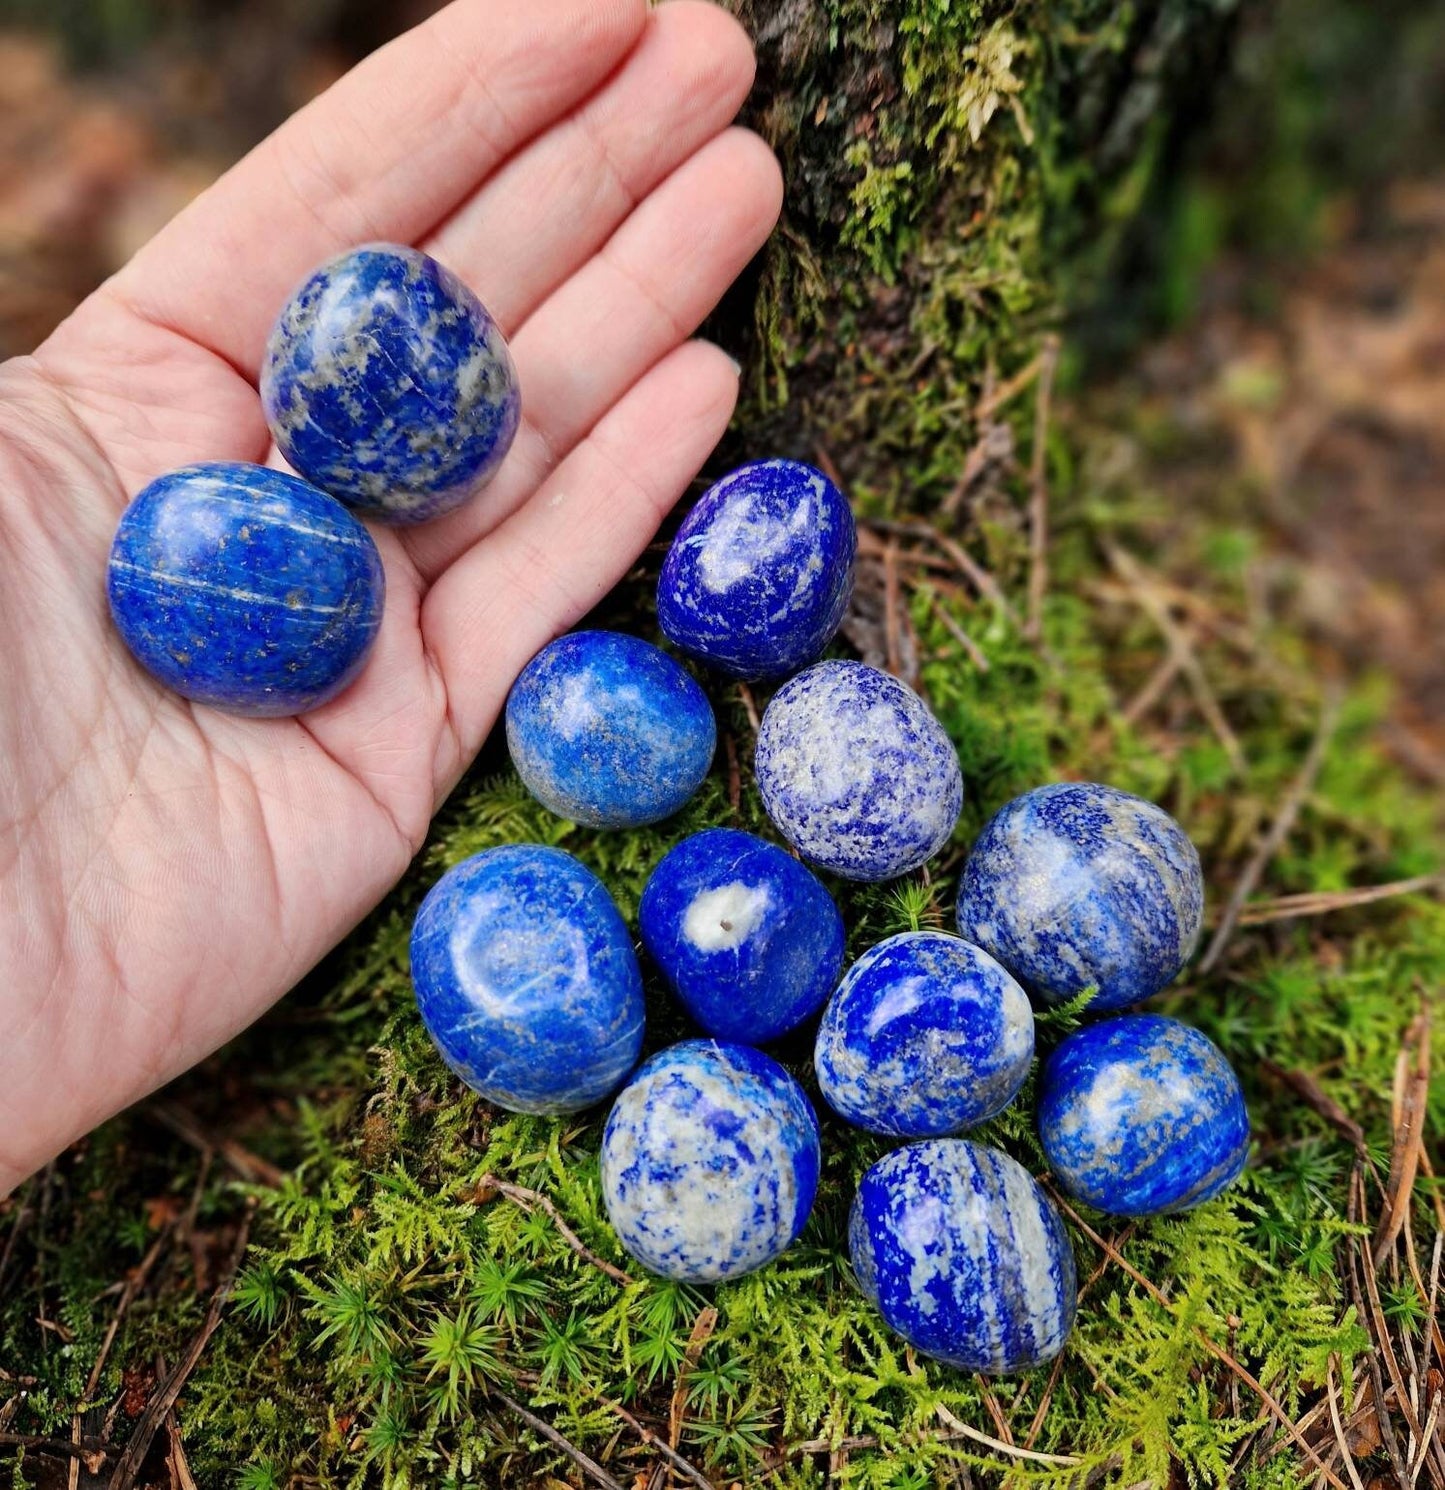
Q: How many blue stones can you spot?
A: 12